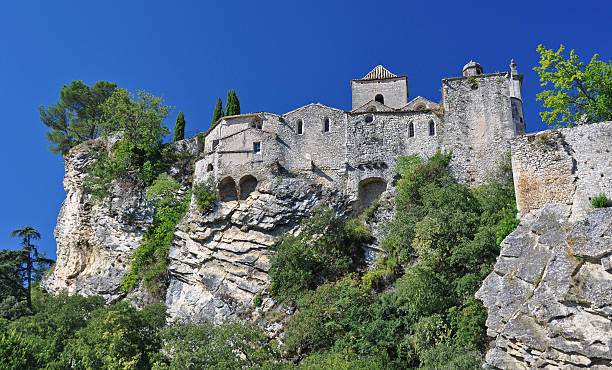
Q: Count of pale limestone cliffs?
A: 3